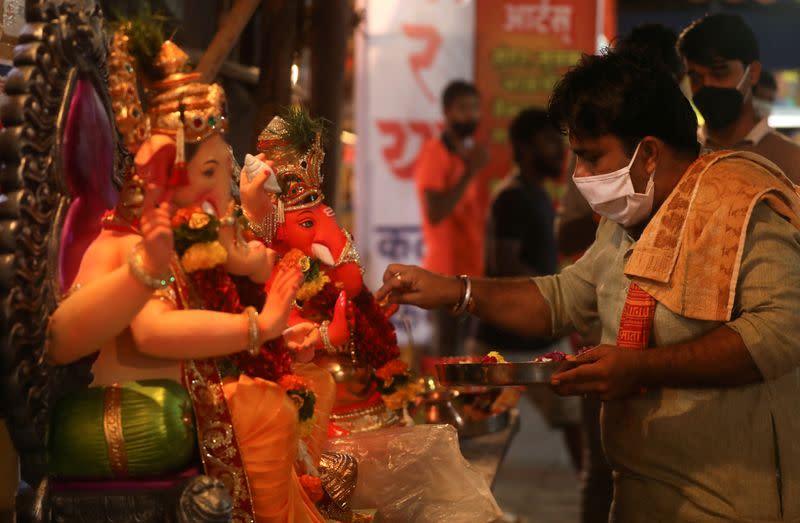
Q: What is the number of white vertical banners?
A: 1